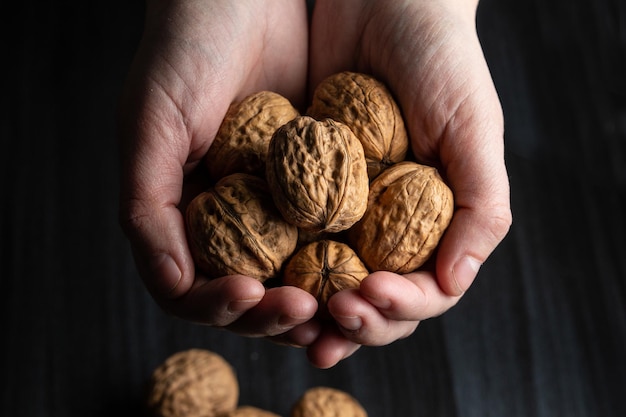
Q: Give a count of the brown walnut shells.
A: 9